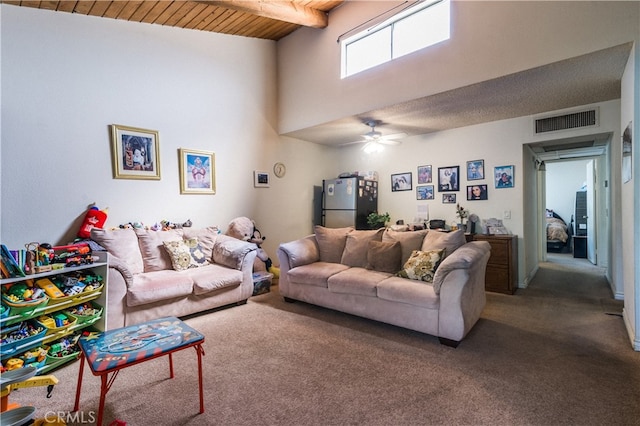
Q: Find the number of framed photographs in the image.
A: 11